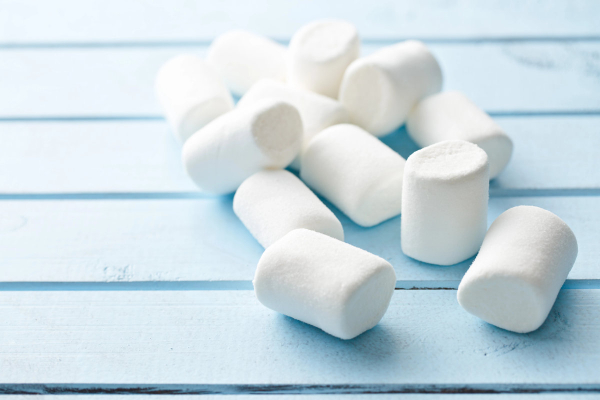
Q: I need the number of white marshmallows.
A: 12